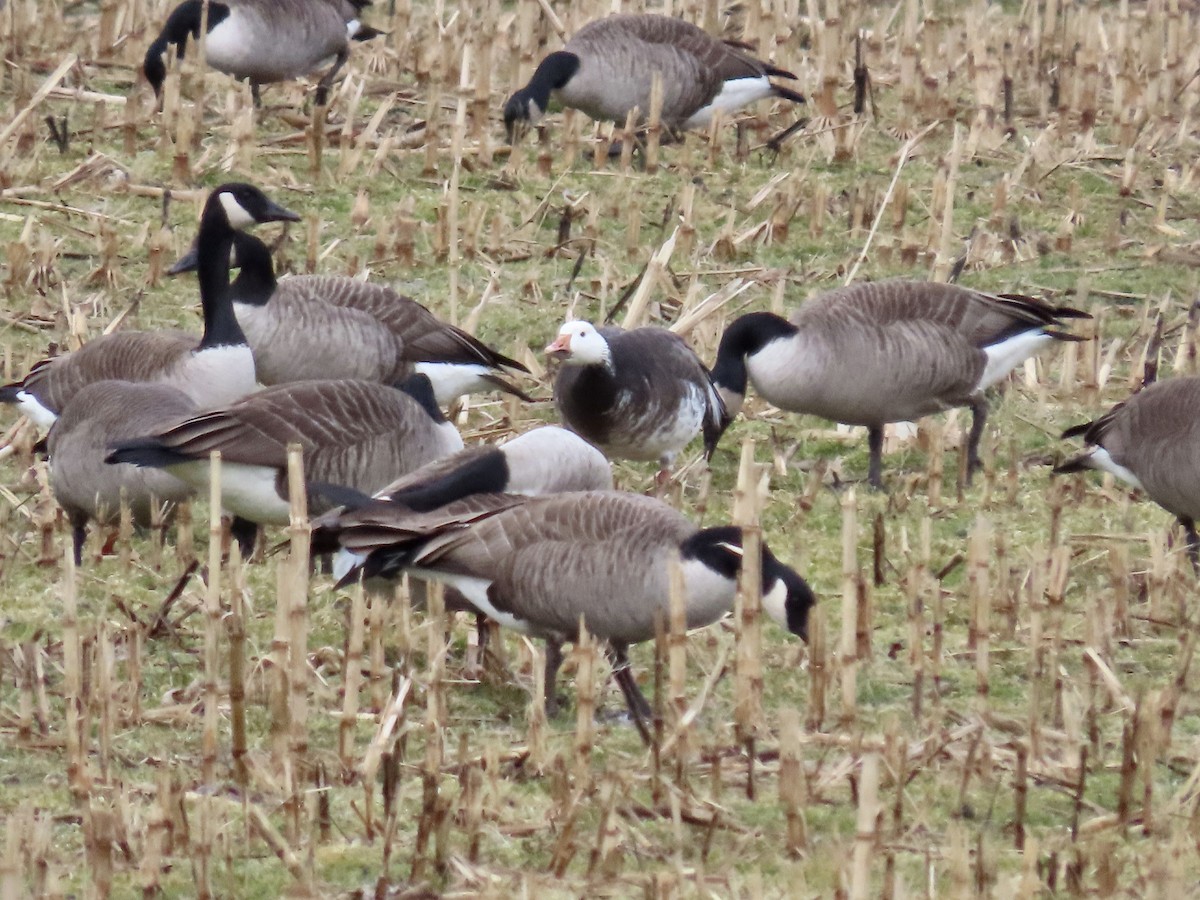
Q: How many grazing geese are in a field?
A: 11